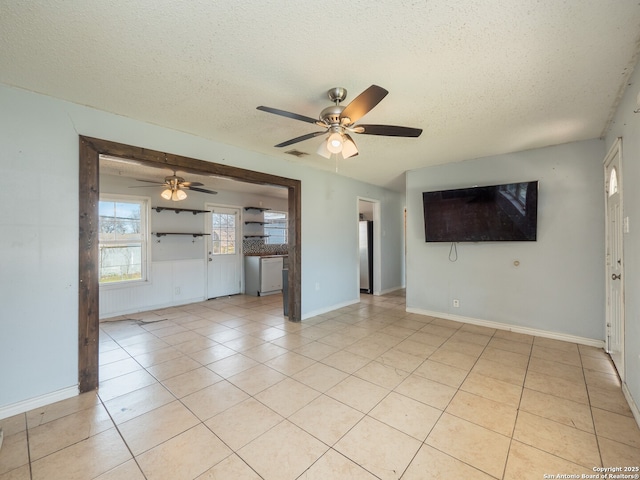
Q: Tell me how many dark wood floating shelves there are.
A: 5